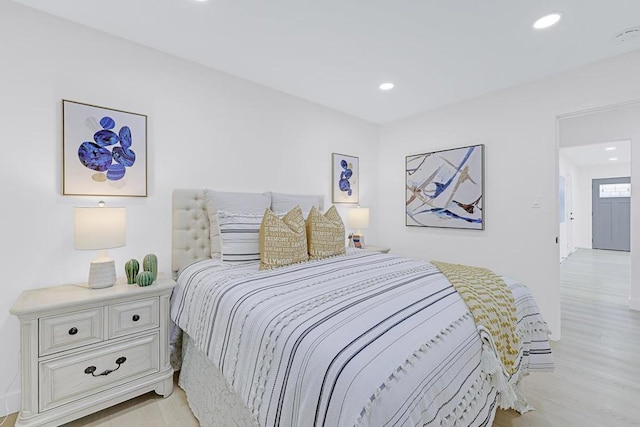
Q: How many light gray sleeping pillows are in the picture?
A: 2